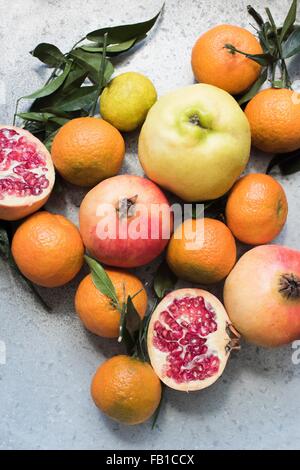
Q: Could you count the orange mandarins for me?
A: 8